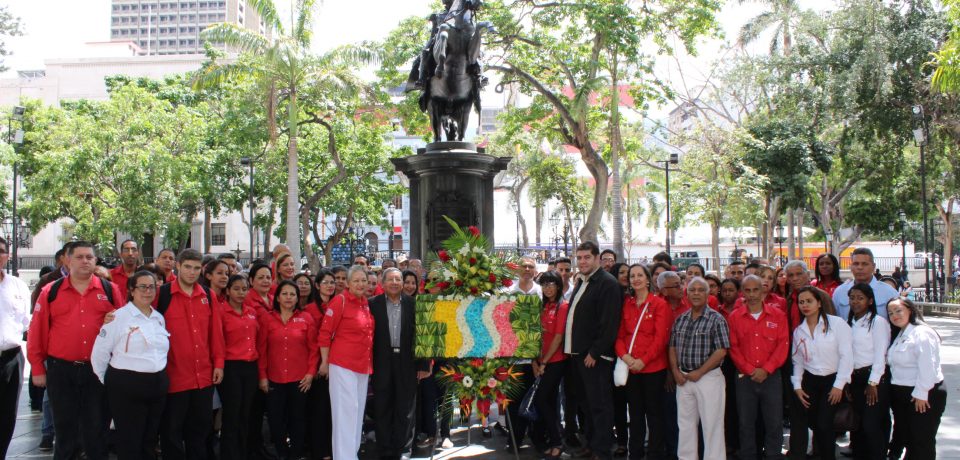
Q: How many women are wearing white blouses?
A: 4